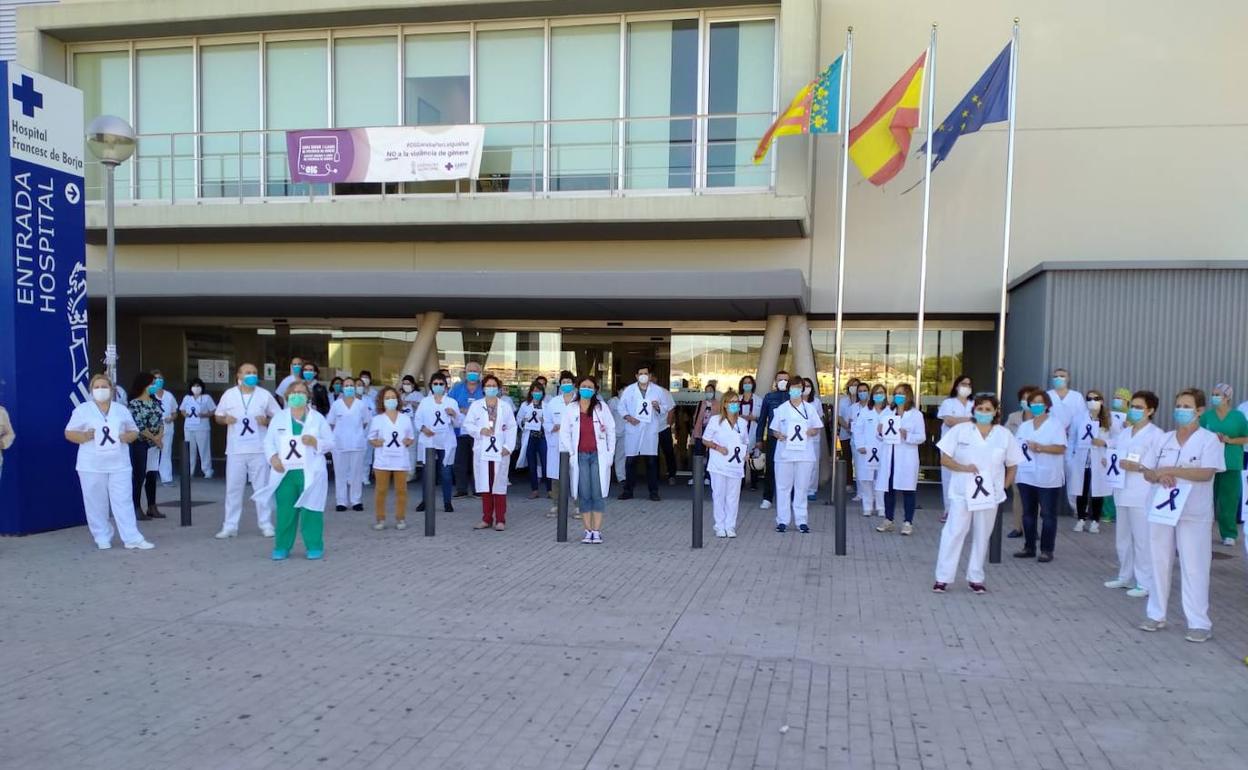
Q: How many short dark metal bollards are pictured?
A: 6